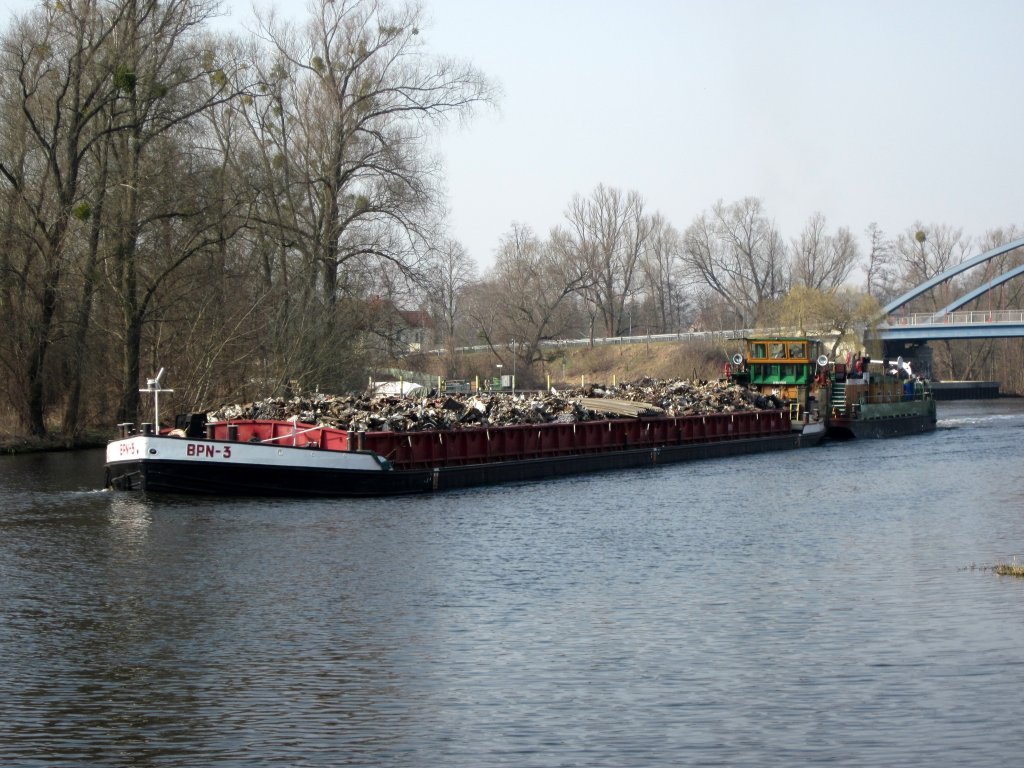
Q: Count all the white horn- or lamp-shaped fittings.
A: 2